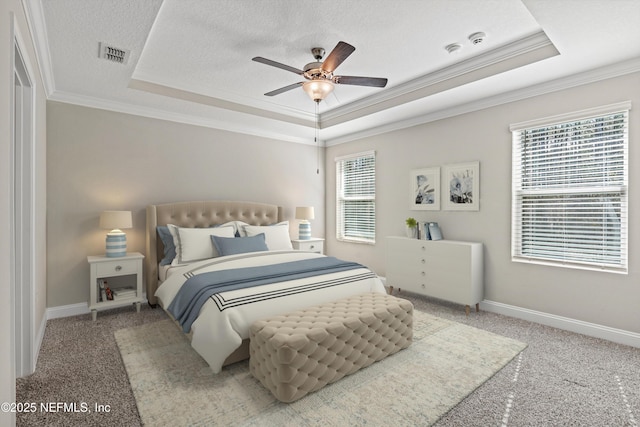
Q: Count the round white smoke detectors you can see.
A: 2